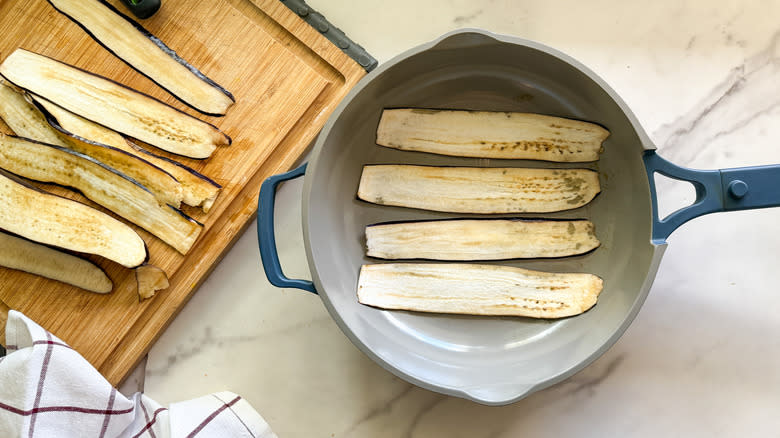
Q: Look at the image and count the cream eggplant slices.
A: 11